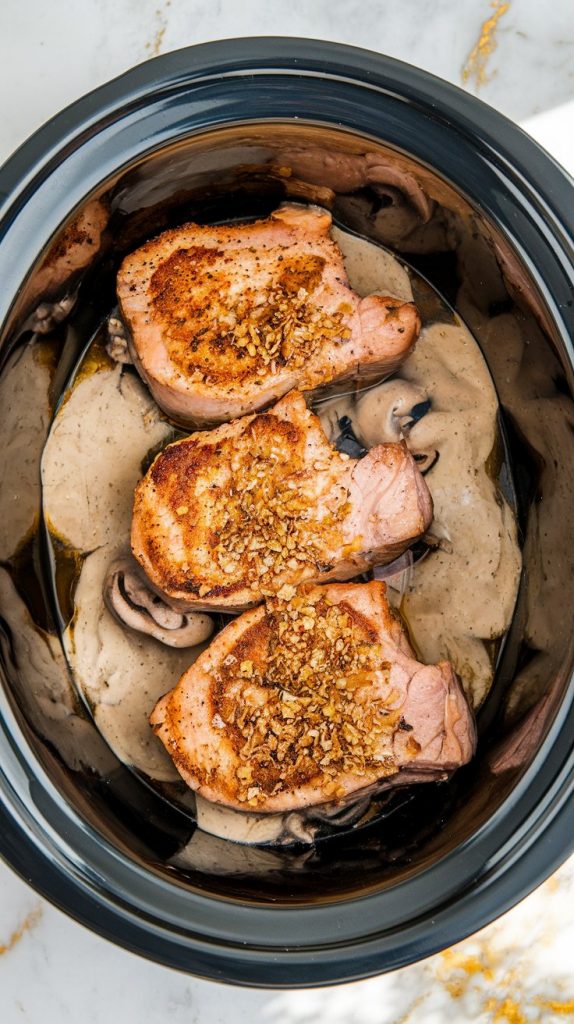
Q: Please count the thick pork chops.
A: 3